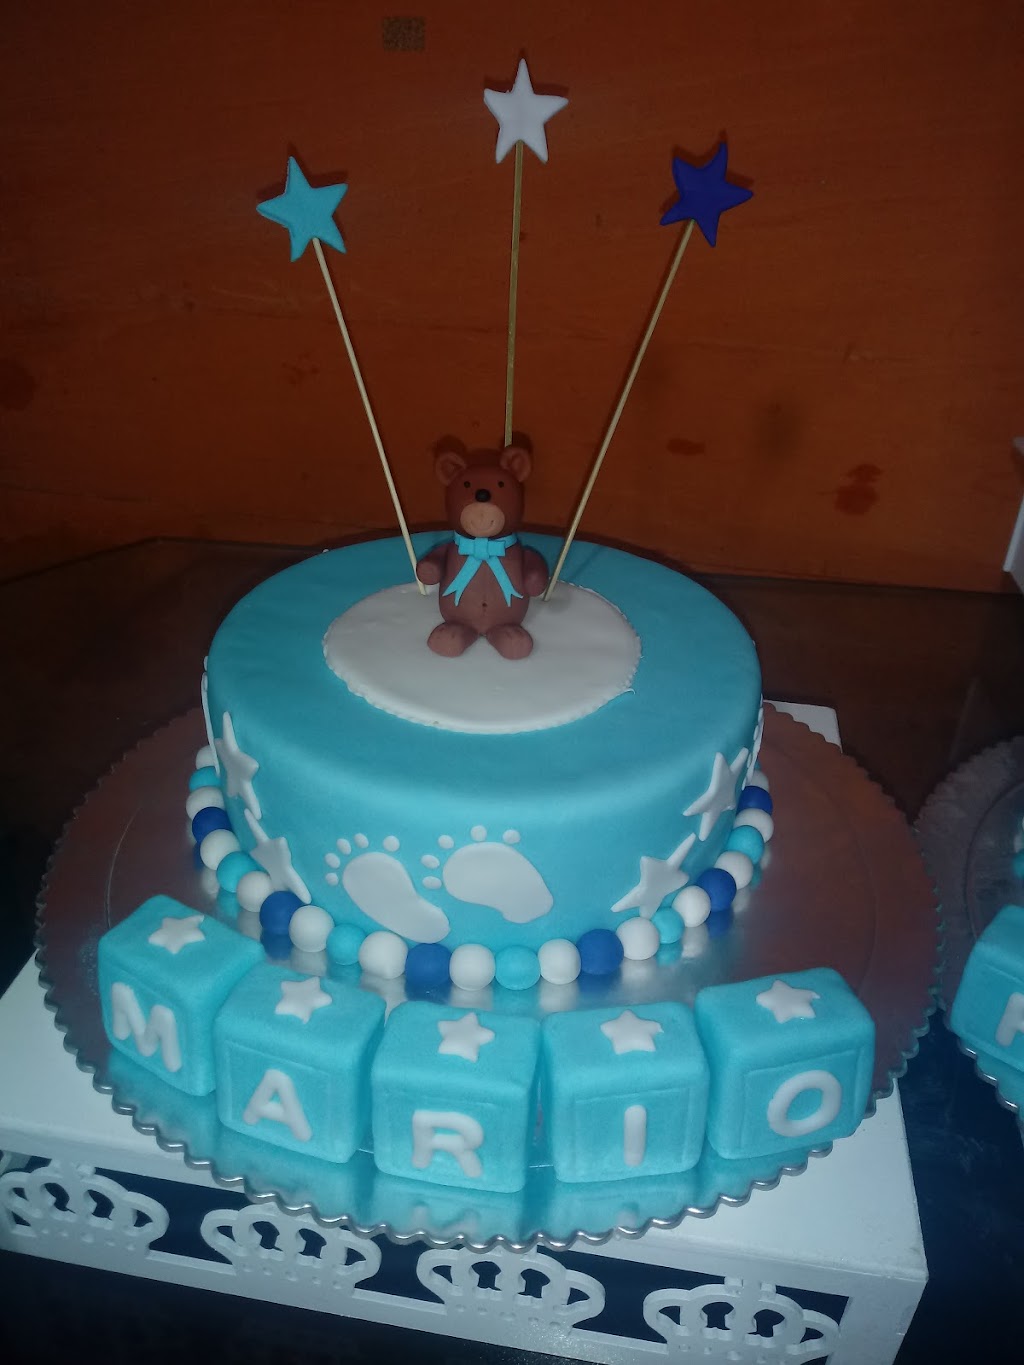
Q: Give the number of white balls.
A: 13